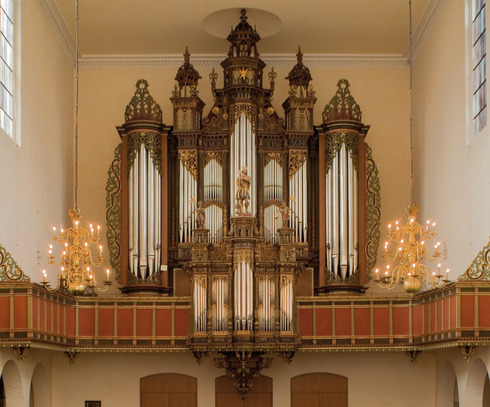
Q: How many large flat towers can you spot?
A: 2